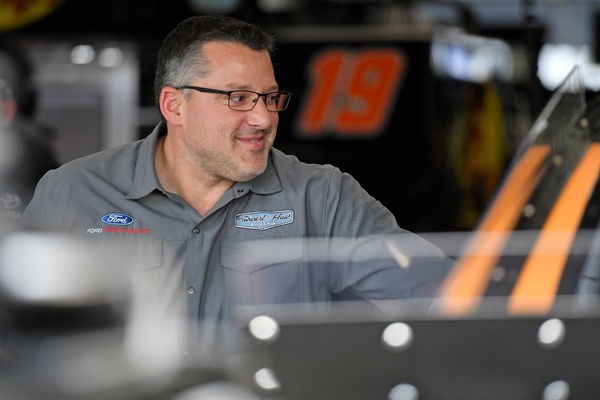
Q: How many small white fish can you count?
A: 0